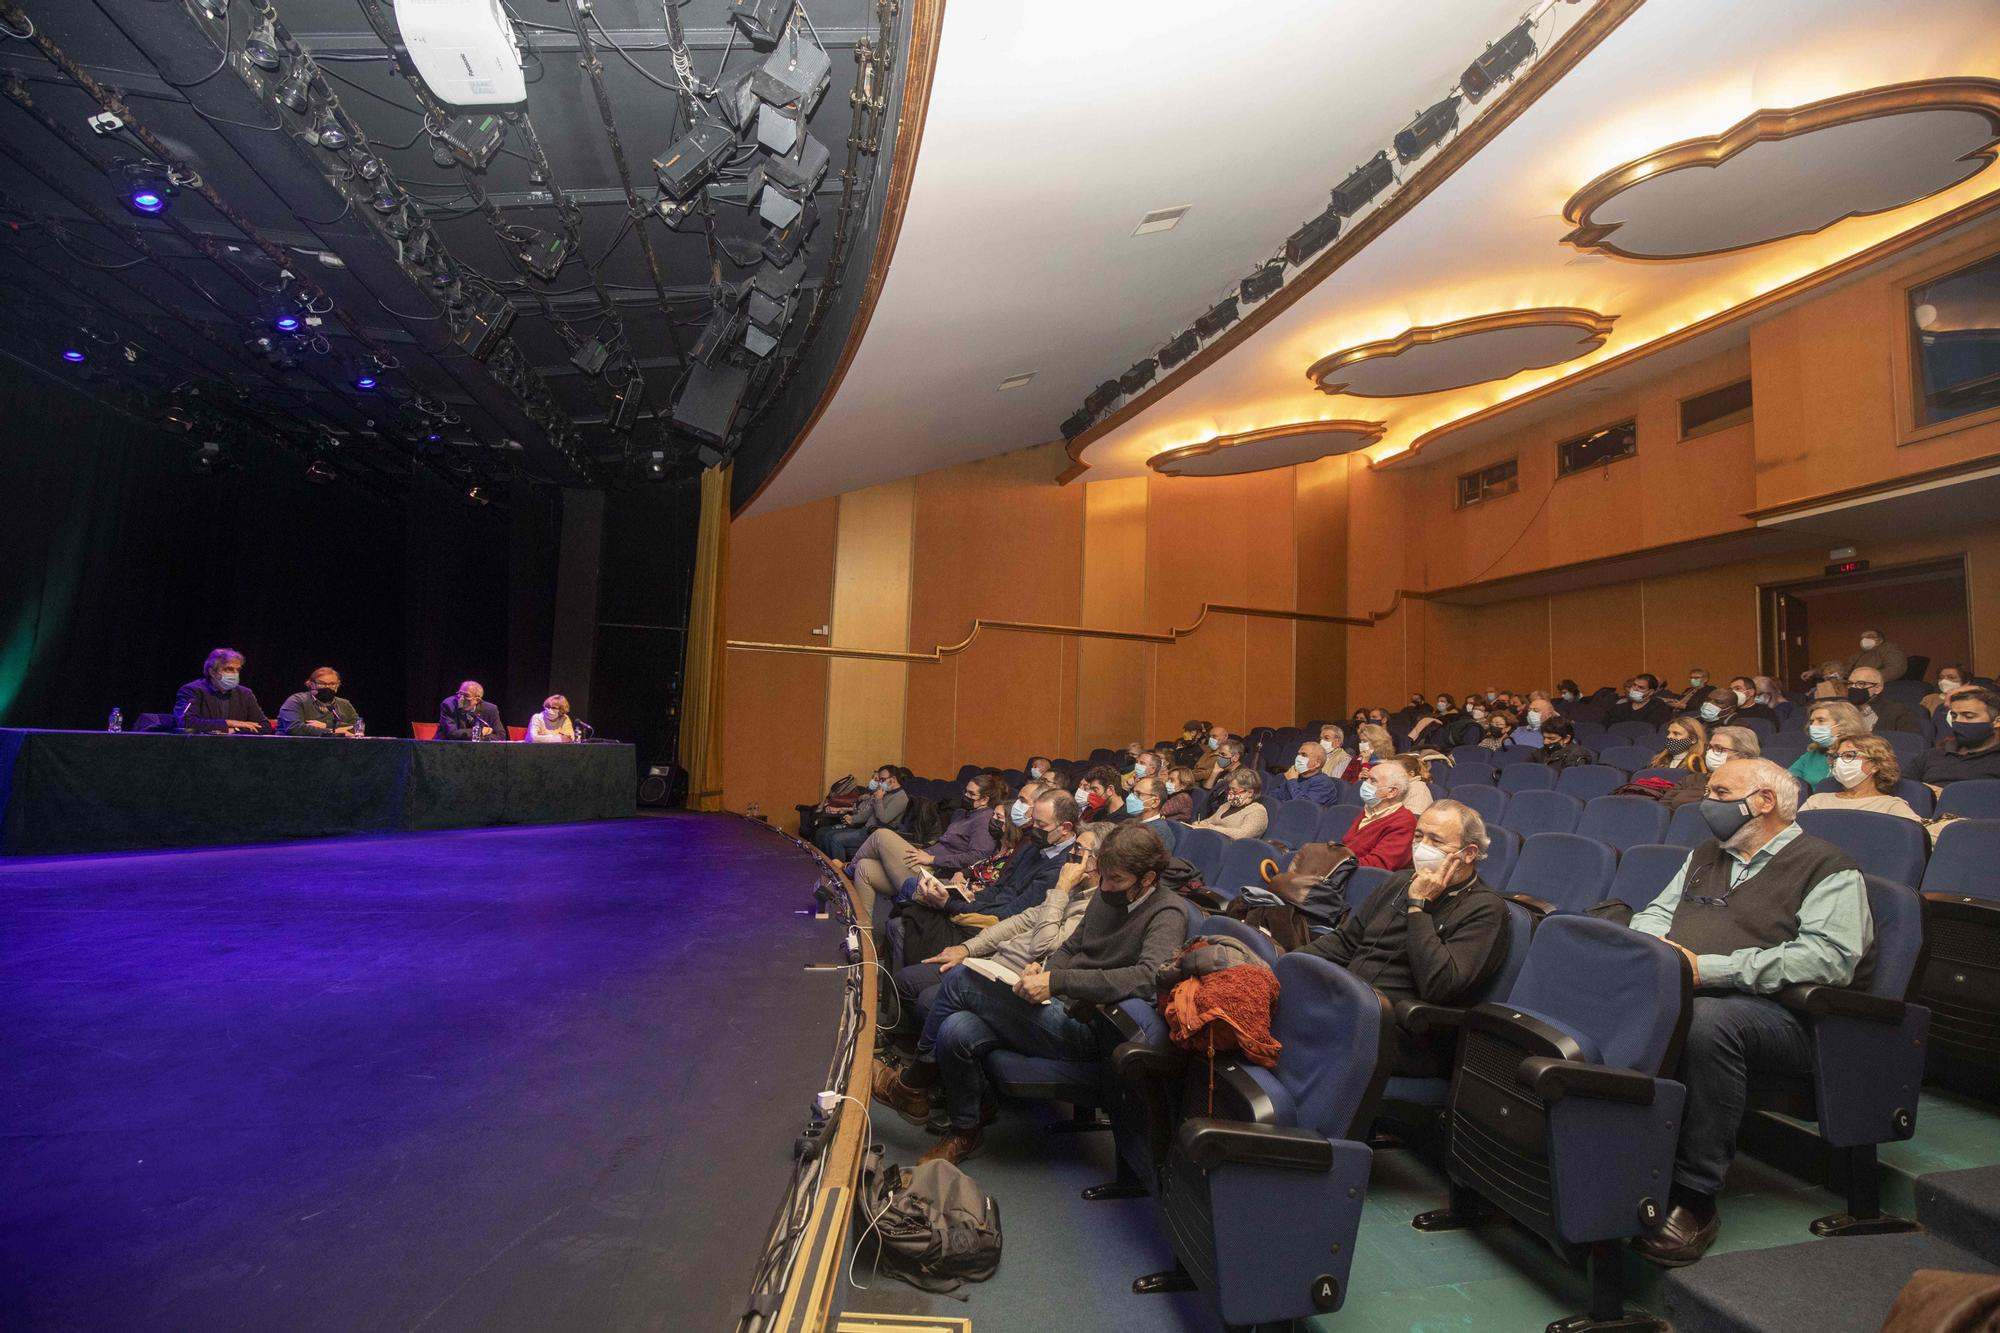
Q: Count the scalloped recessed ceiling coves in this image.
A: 3